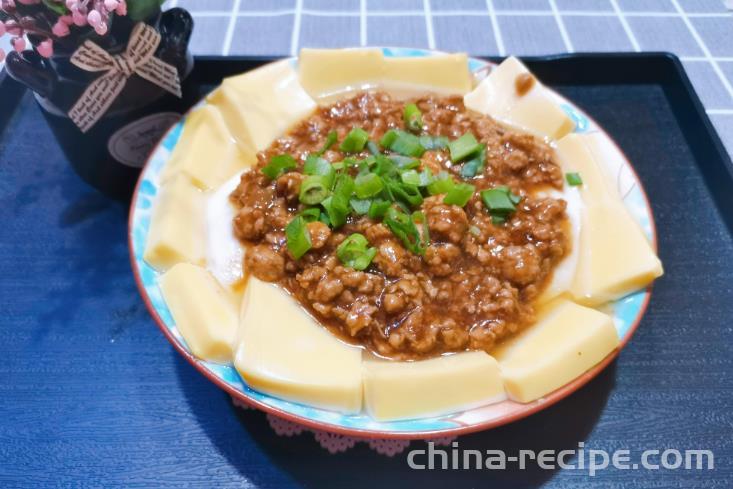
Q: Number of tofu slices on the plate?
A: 12